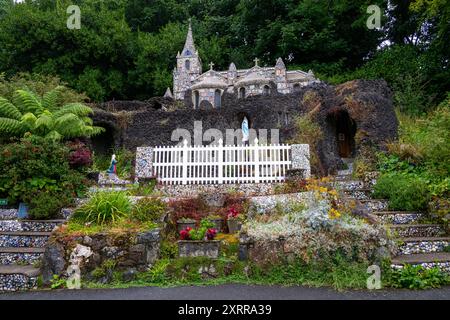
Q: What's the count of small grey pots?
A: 3